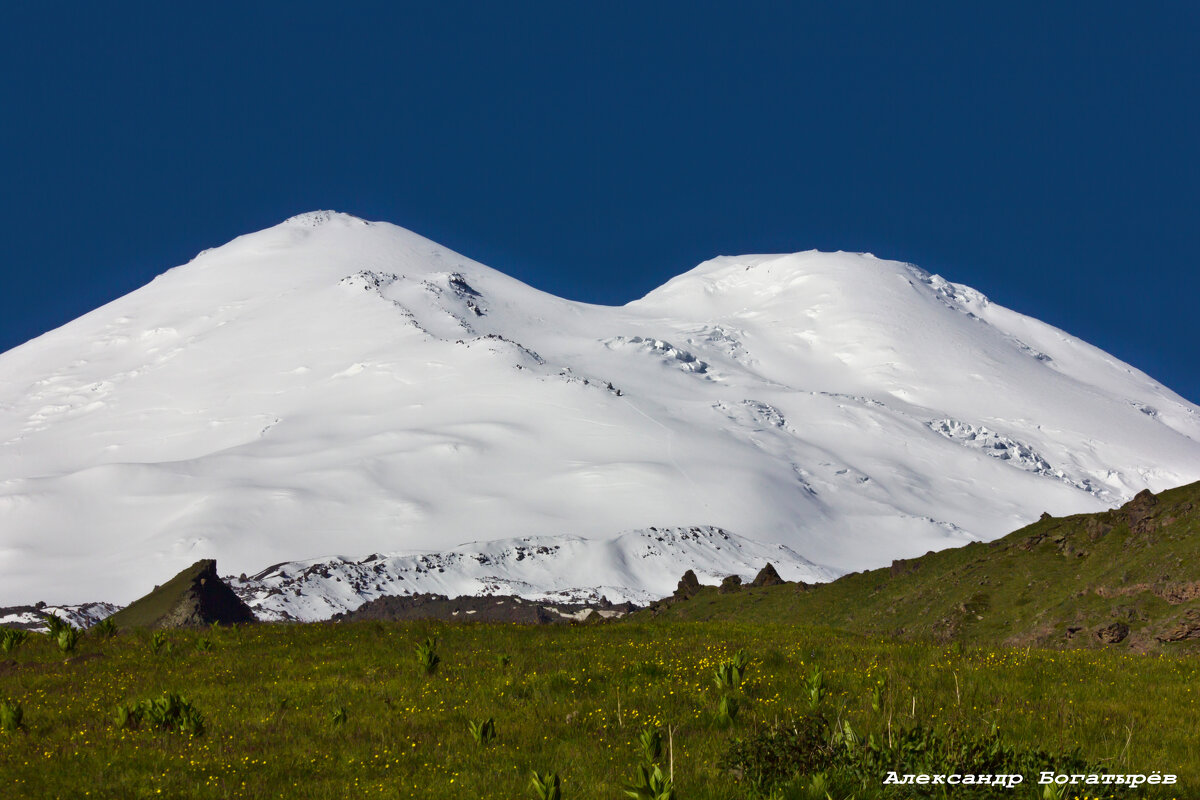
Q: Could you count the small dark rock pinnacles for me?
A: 3